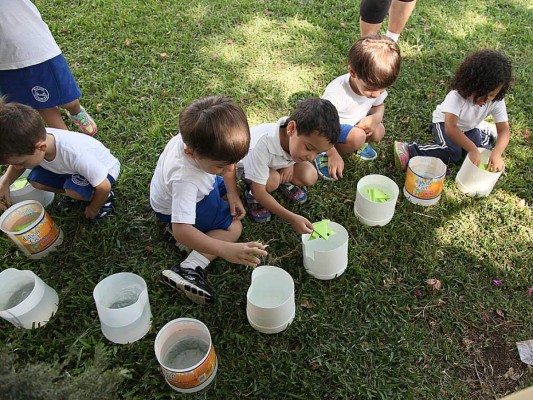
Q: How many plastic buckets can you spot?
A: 10